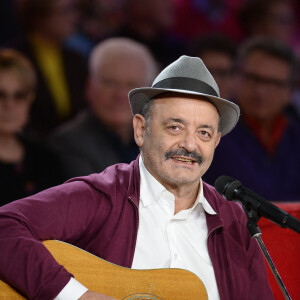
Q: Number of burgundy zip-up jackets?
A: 1